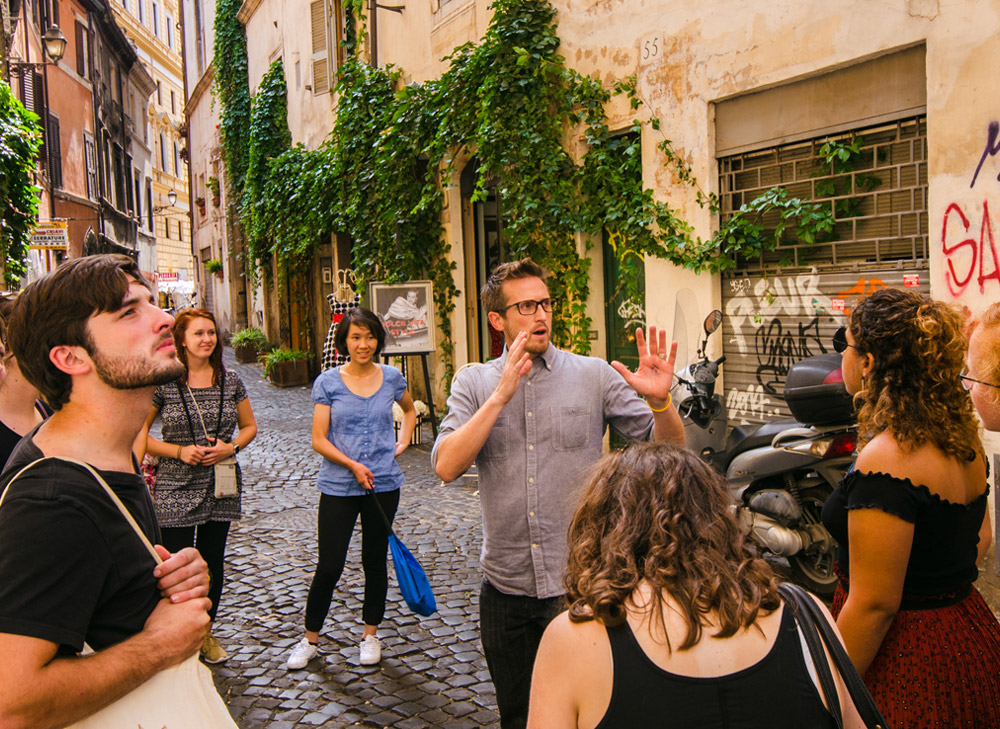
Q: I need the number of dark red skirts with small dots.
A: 1